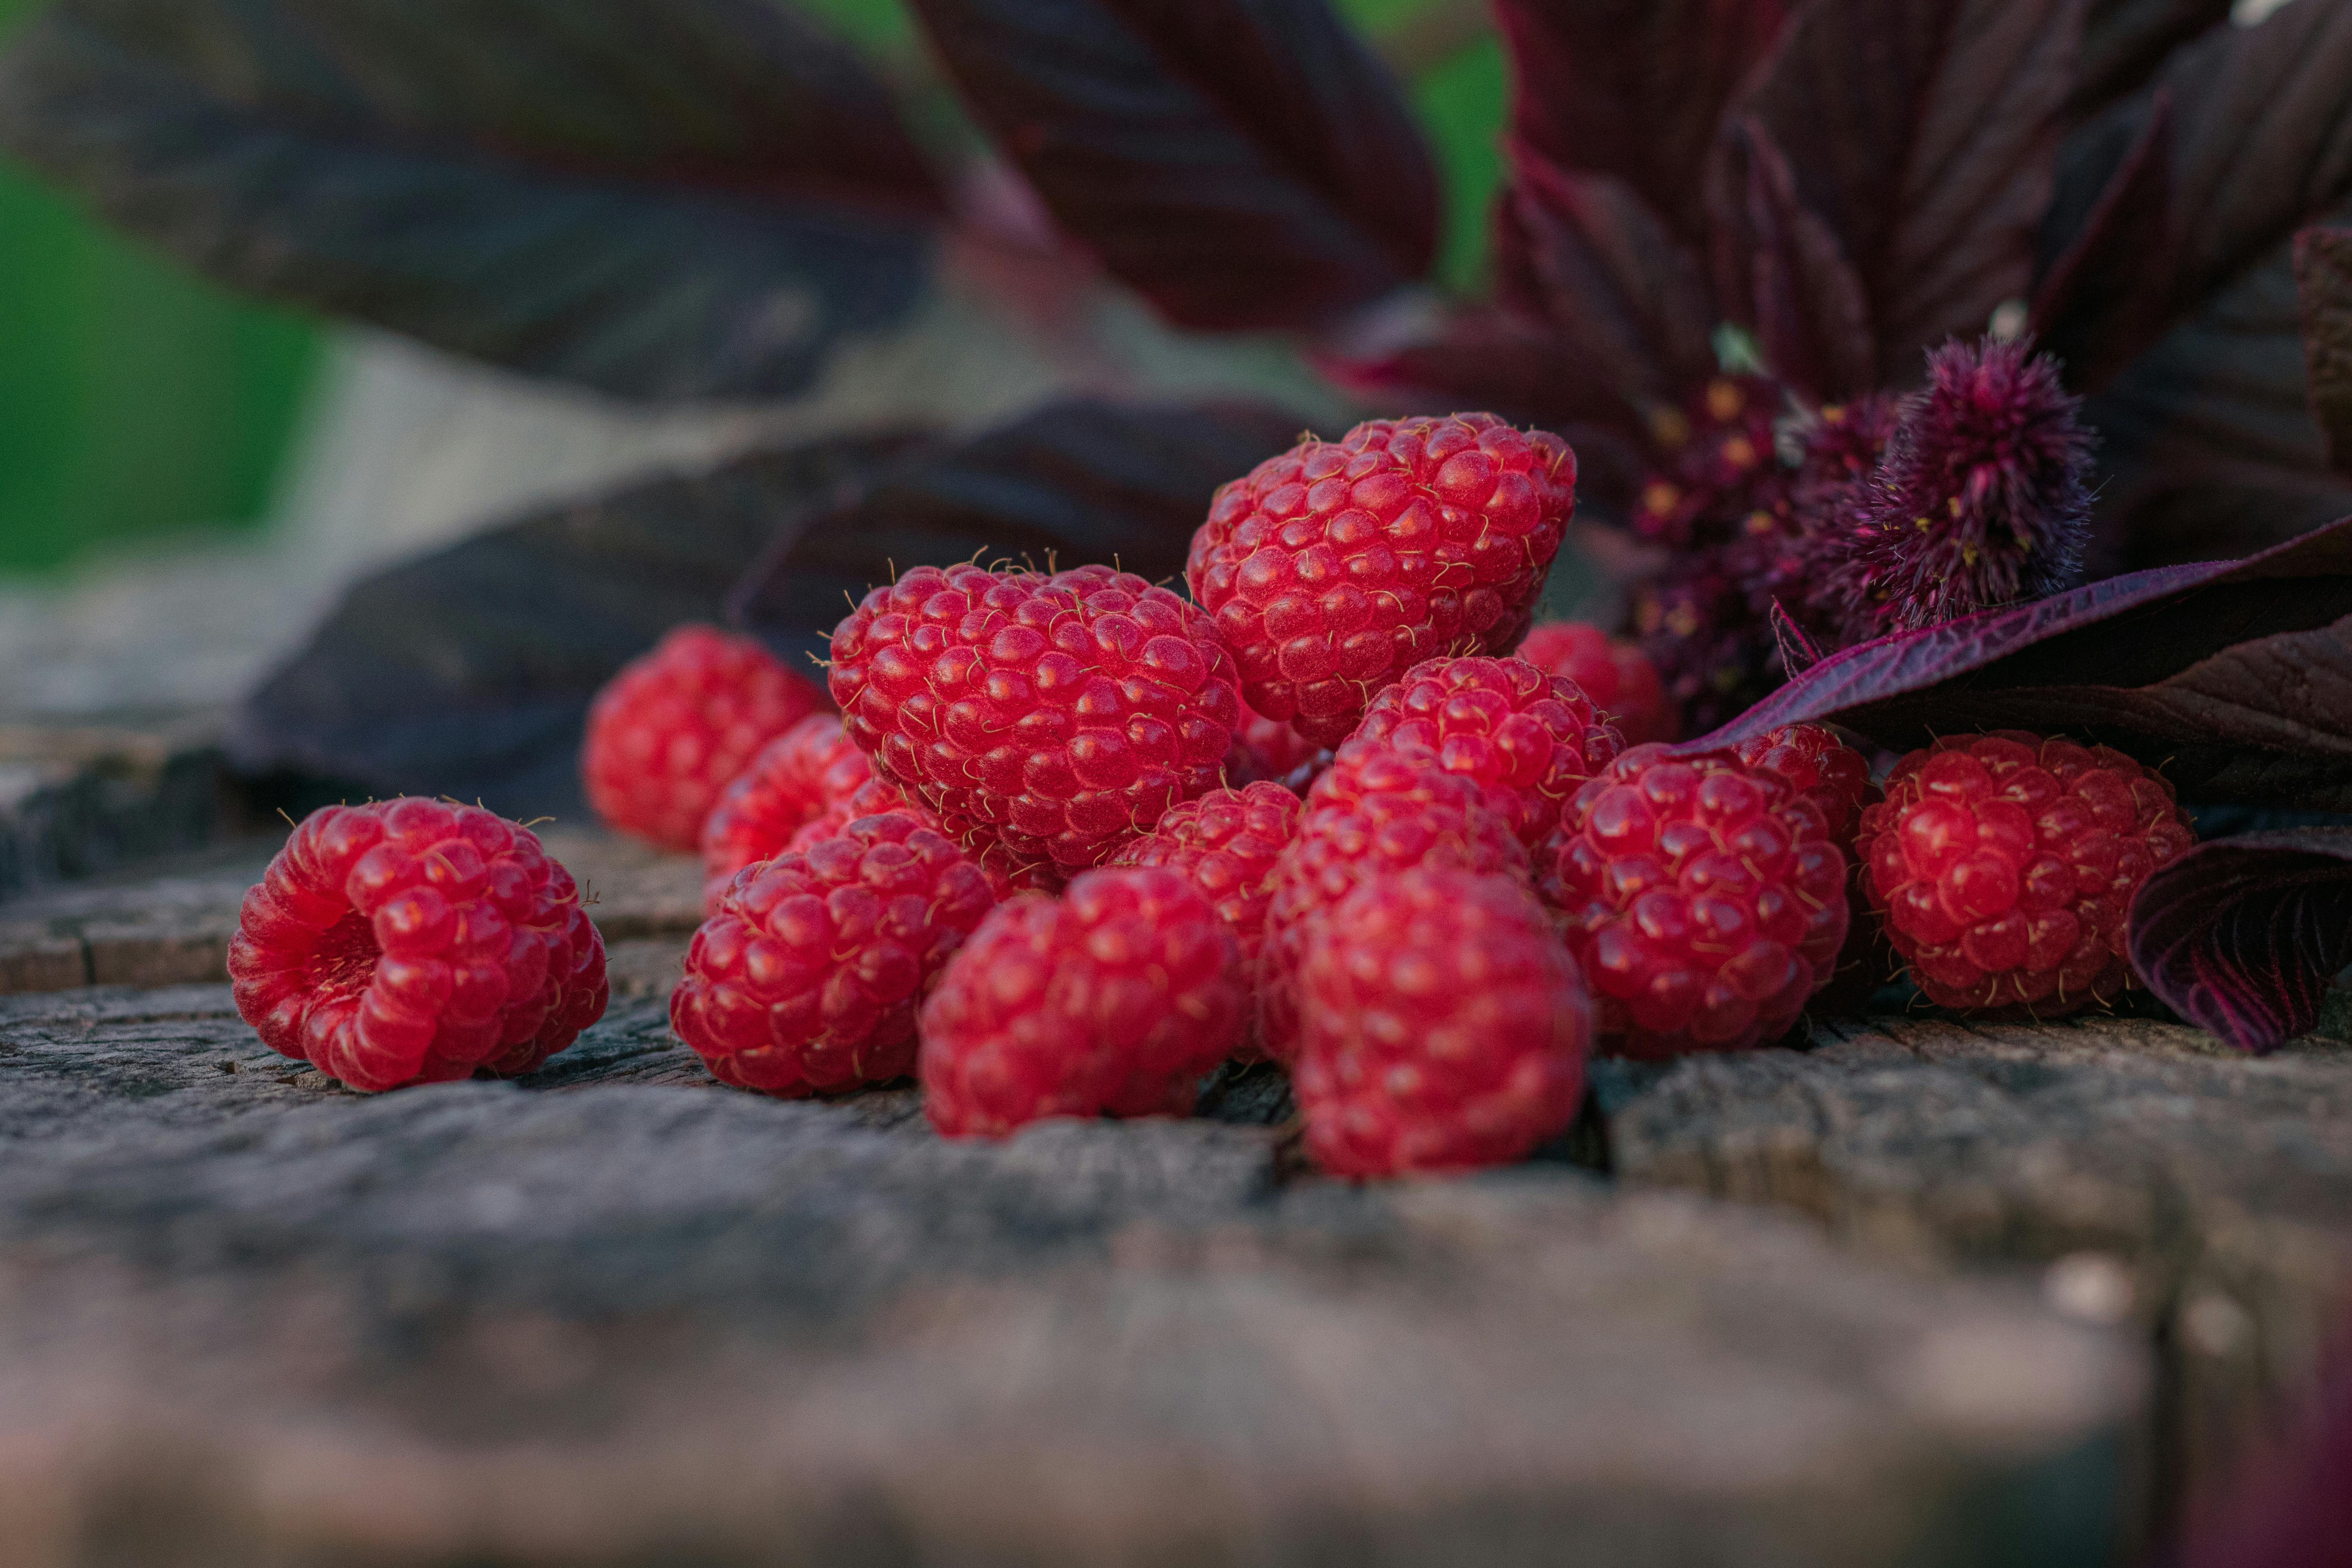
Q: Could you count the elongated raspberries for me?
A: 2